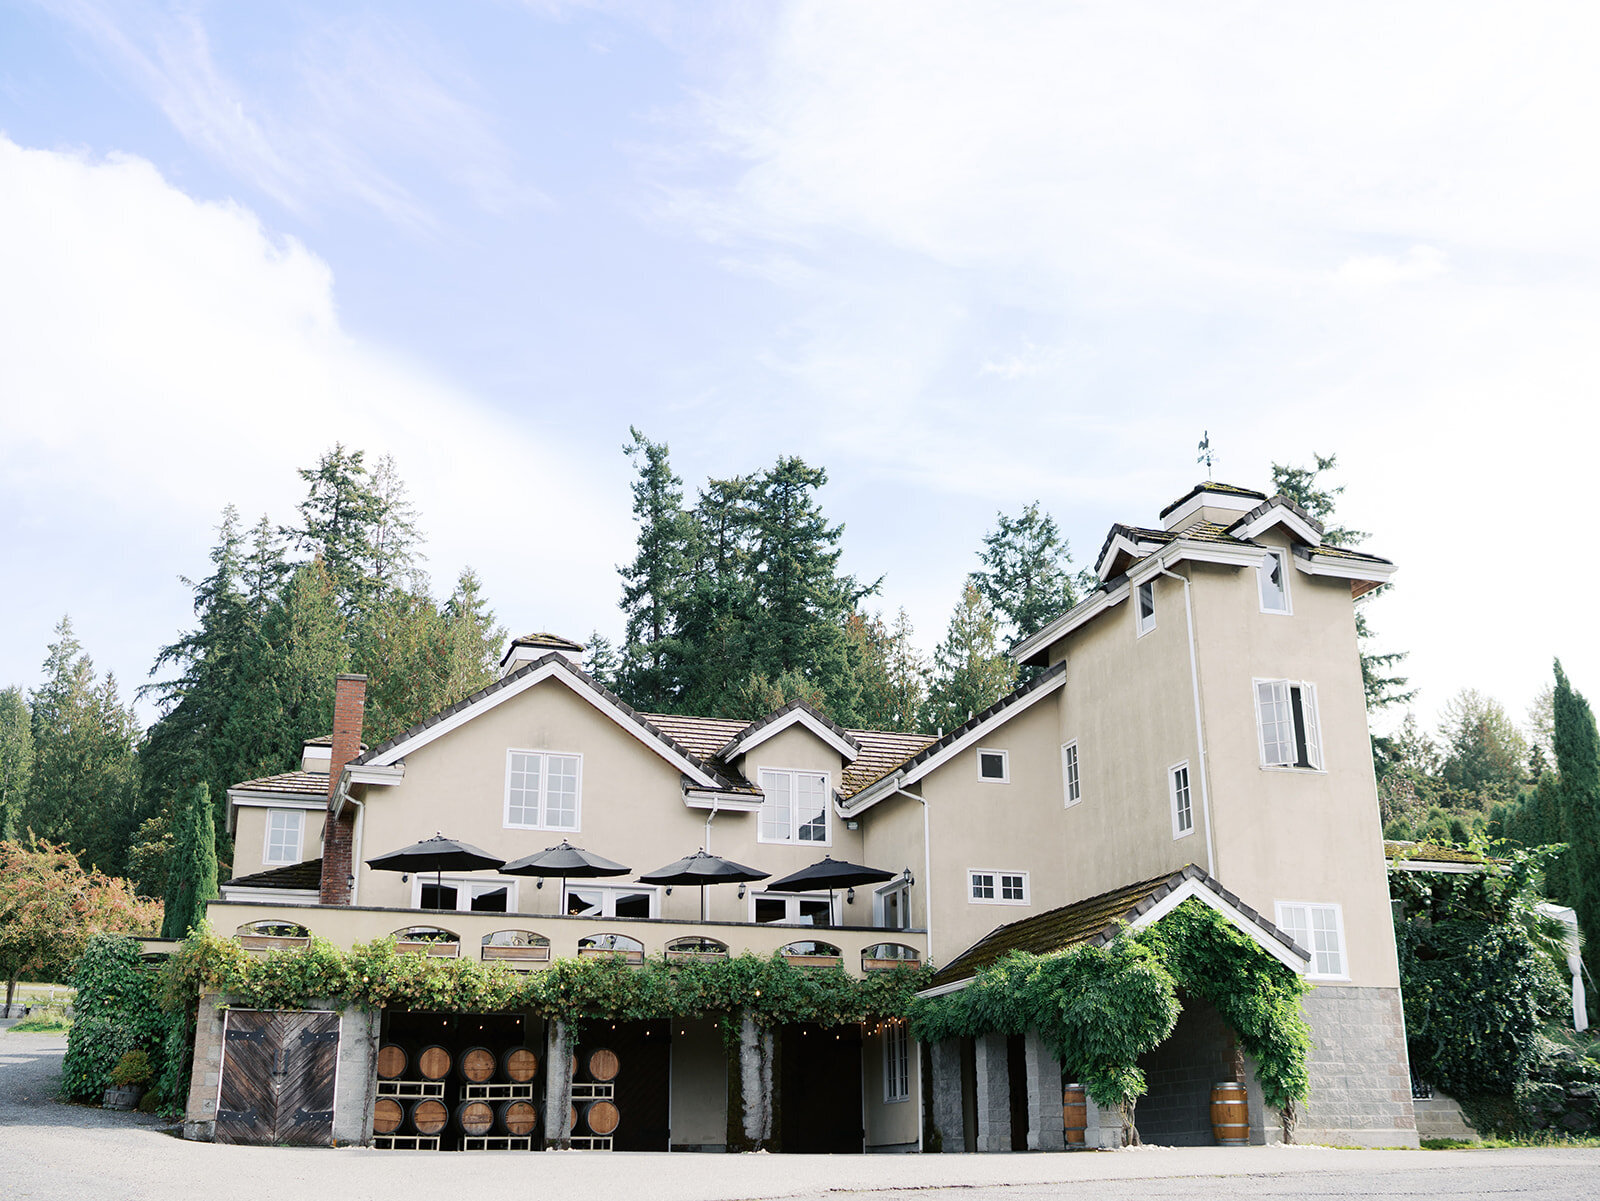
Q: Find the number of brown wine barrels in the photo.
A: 14